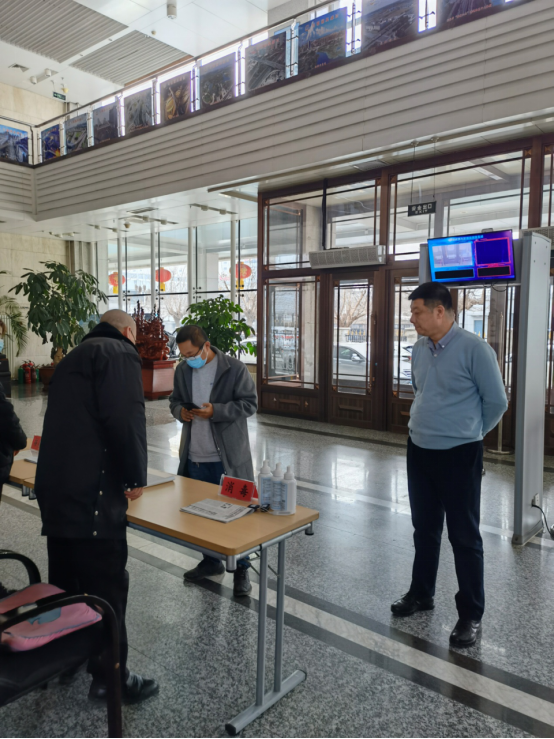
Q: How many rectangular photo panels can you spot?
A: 11